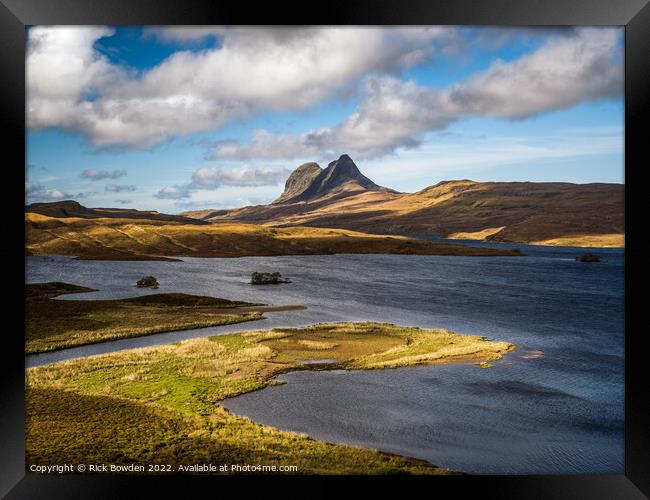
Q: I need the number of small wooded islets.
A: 3